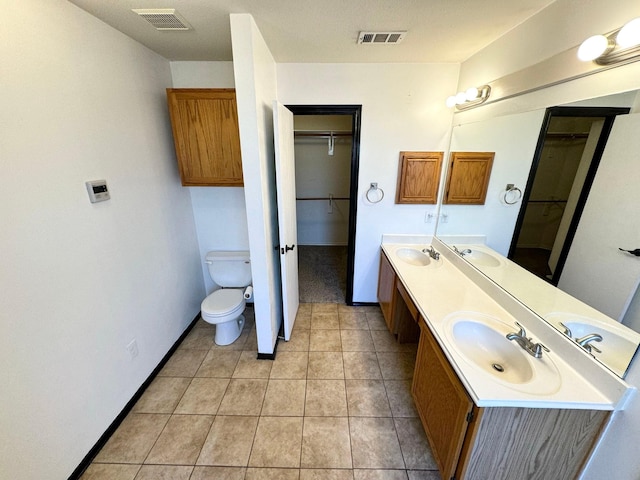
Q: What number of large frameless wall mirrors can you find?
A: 1